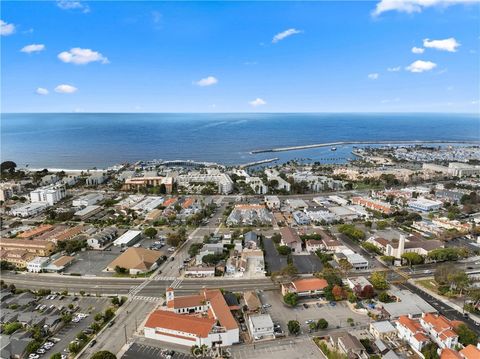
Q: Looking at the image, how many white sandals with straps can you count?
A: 0